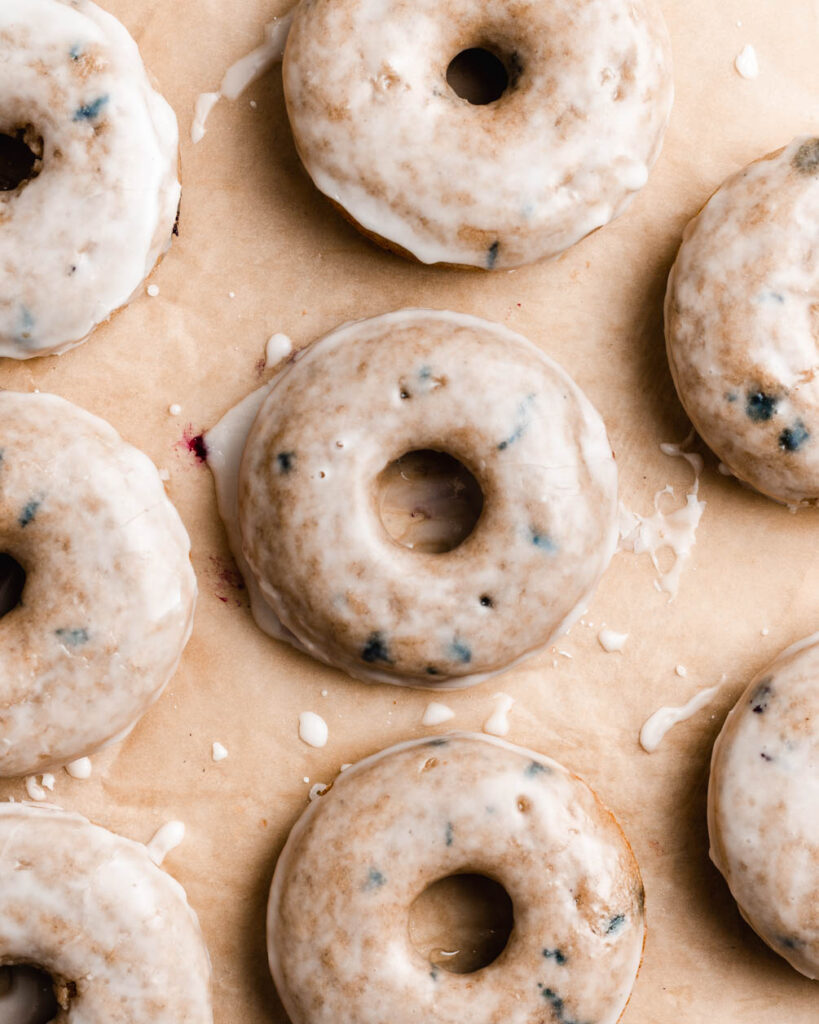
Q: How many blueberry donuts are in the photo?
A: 8